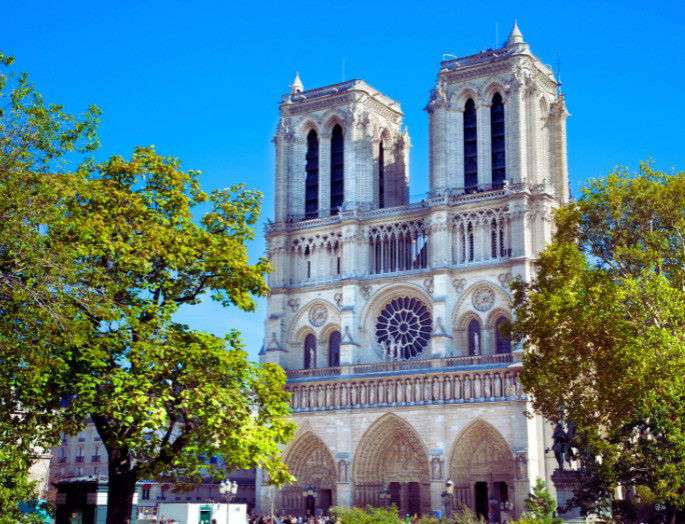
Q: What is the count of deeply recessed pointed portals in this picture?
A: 3